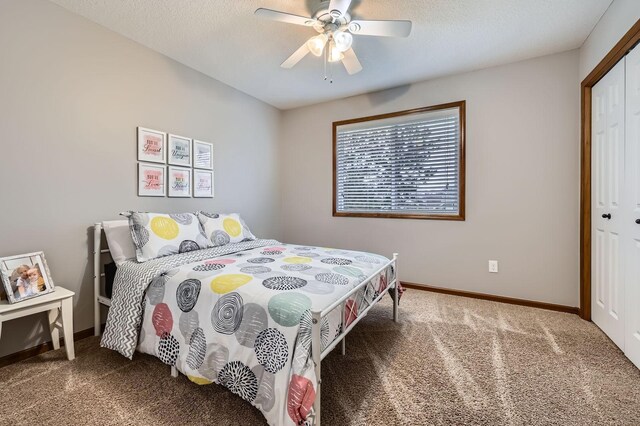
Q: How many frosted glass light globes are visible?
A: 3